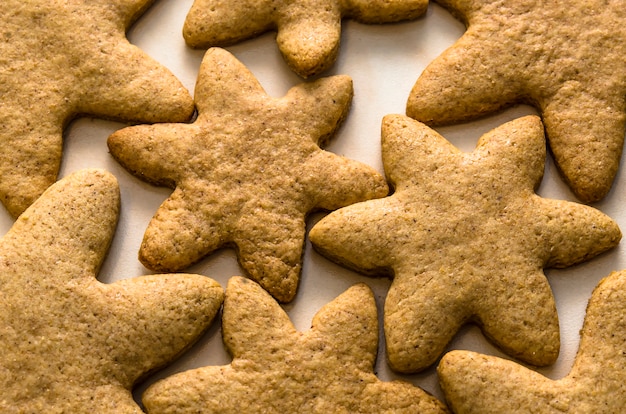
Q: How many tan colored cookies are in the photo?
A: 8